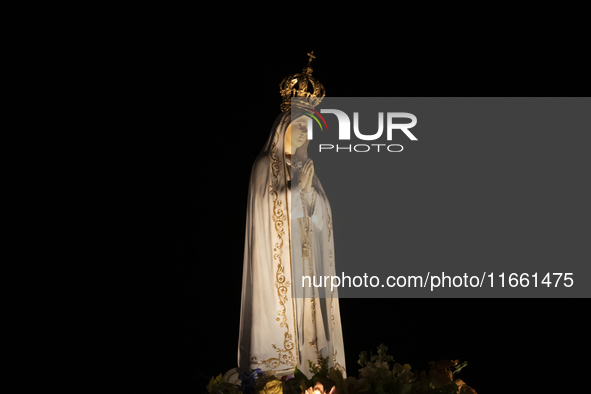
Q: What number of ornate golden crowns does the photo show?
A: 1